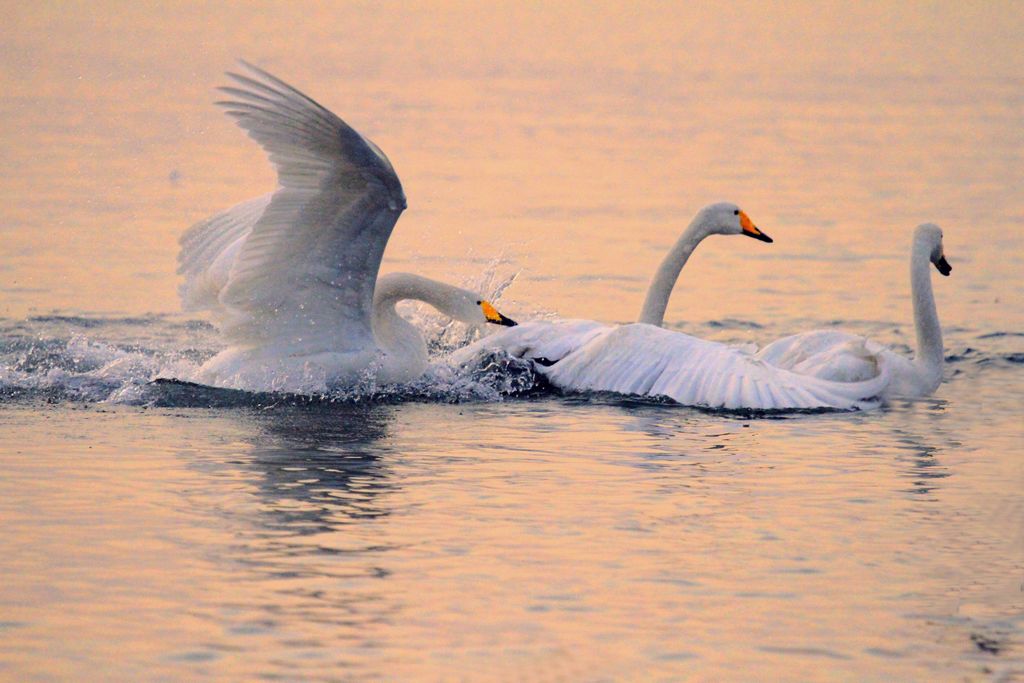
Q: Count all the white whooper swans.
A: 3